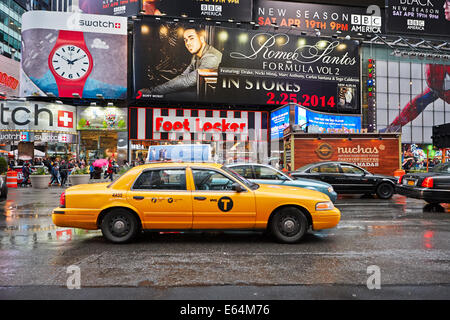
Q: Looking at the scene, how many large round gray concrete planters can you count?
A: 2